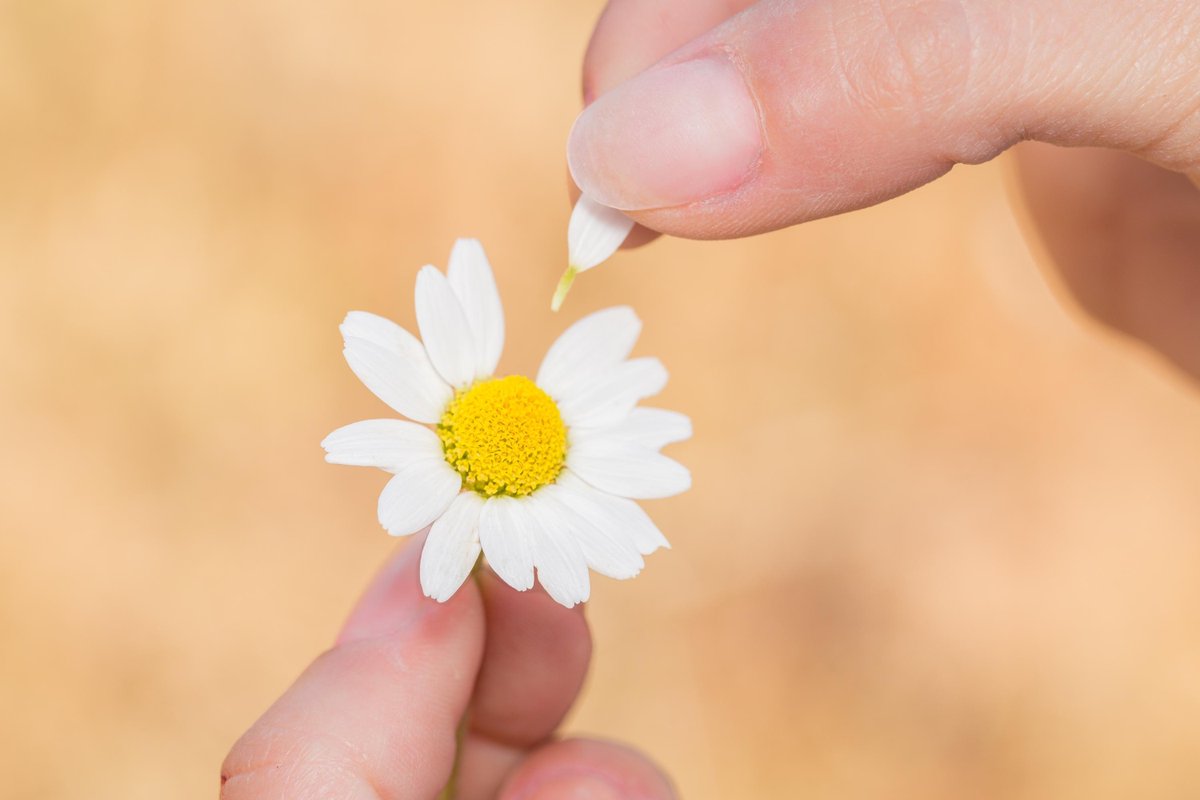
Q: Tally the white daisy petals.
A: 15